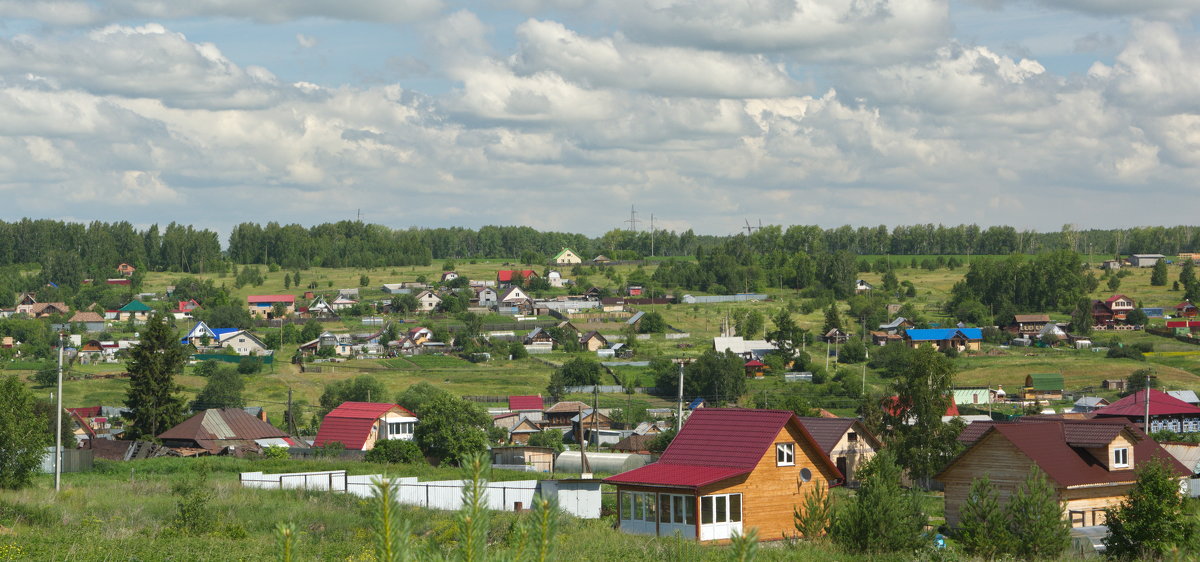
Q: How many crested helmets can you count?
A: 0